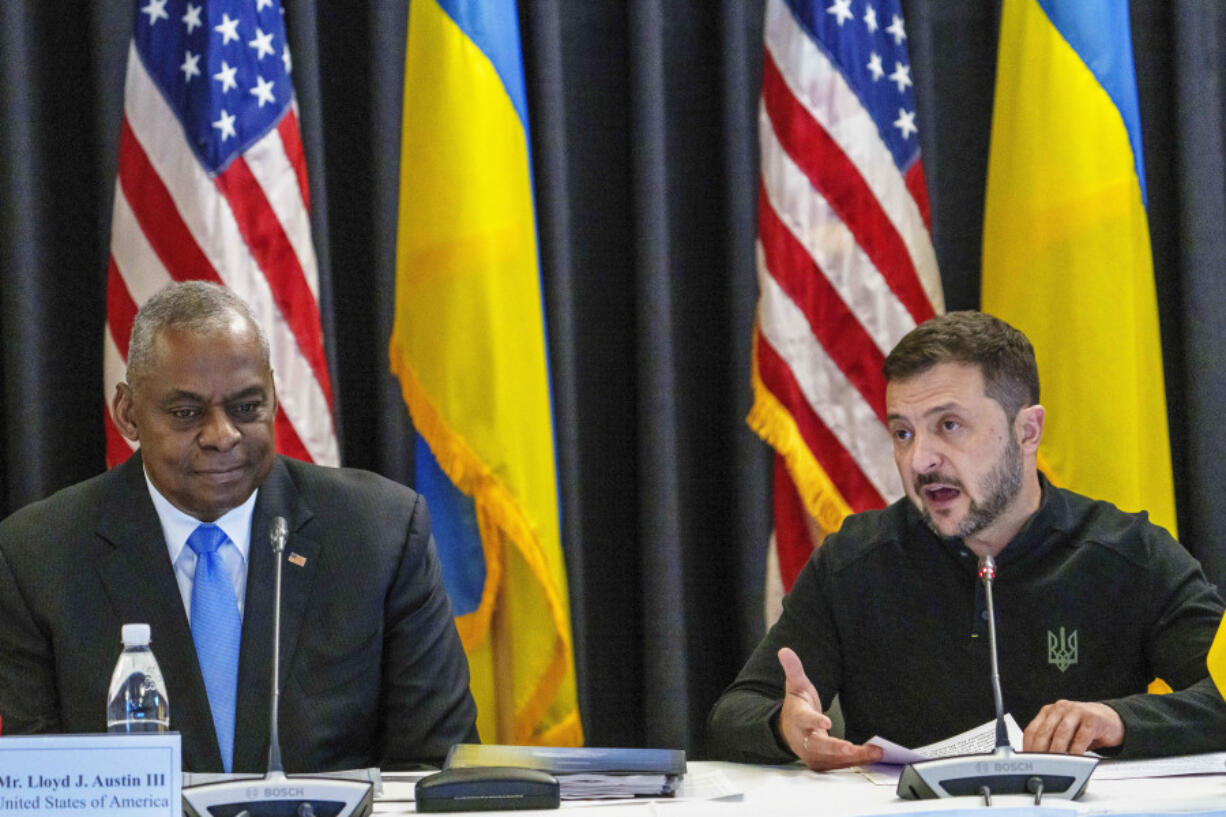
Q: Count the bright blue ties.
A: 1